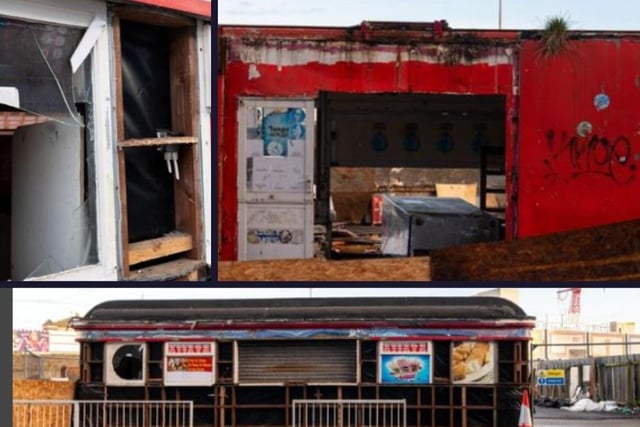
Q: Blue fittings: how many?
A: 4